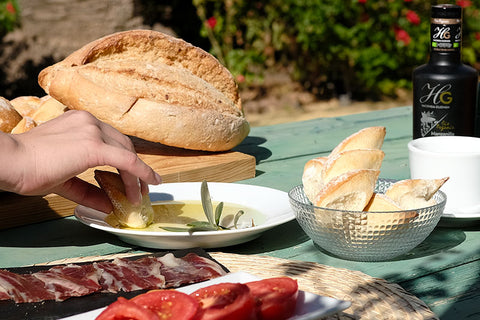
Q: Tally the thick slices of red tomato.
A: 4